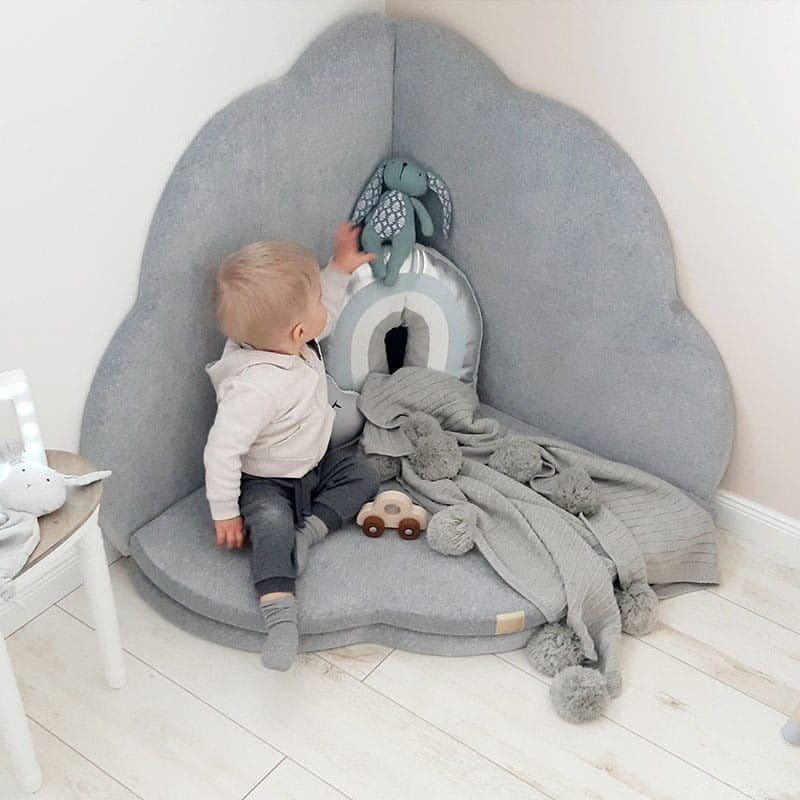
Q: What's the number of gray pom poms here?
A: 9